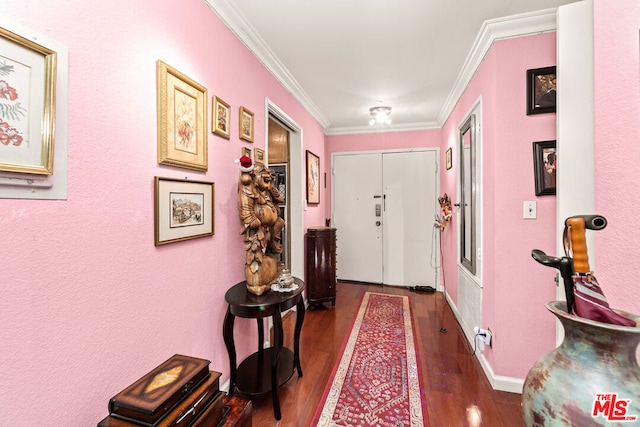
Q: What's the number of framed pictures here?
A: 11